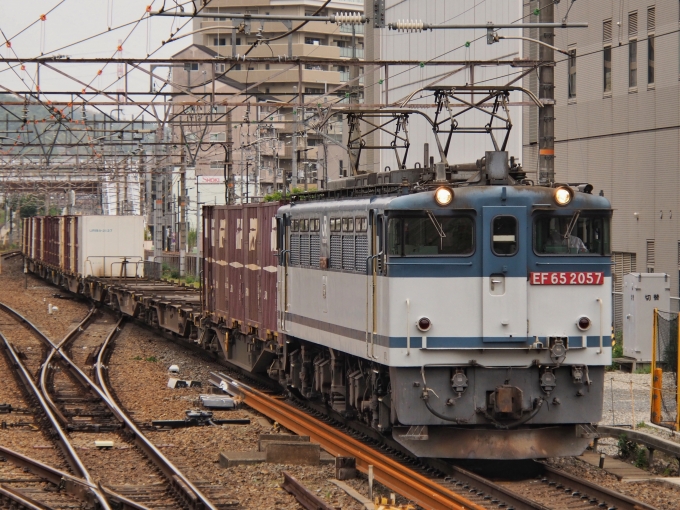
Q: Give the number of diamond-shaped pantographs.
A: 2